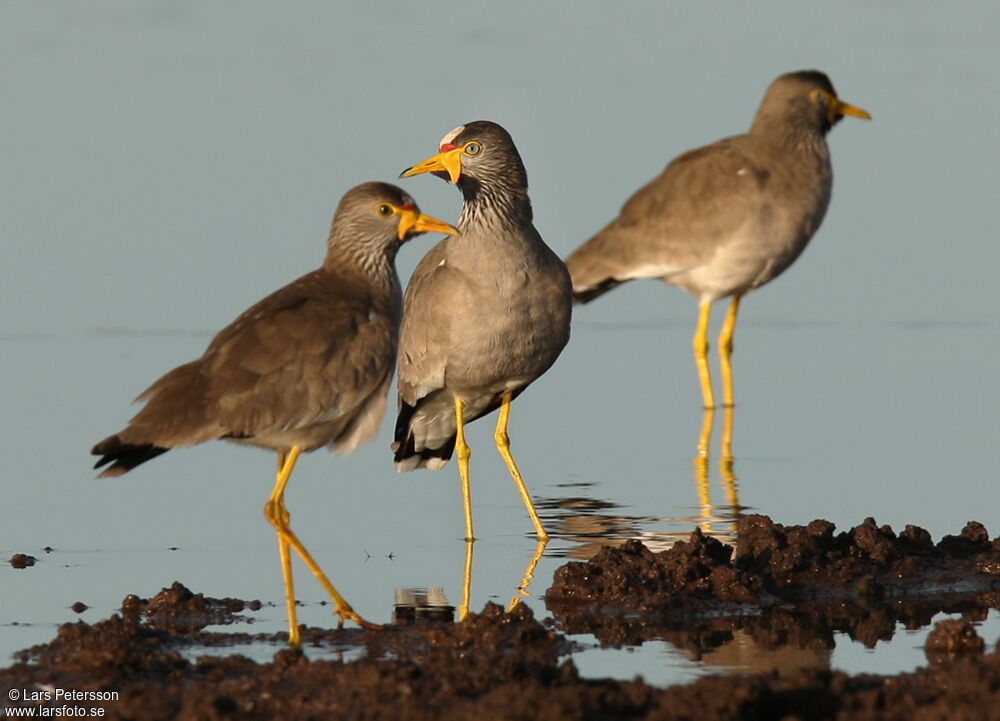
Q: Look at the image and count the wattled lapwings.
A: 3